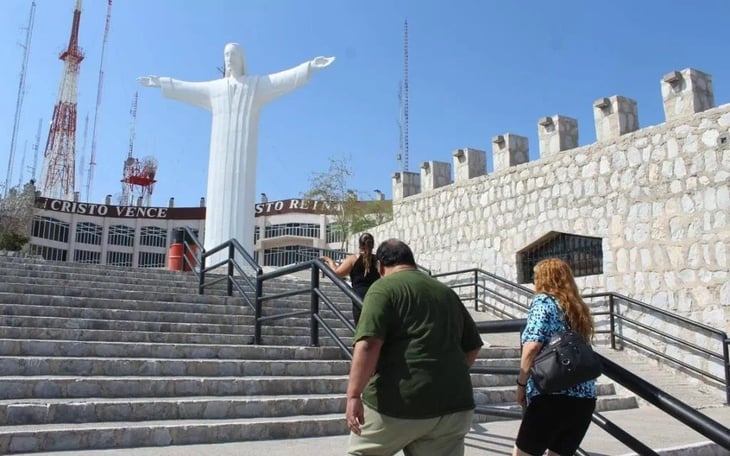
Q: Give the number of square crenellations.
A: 7